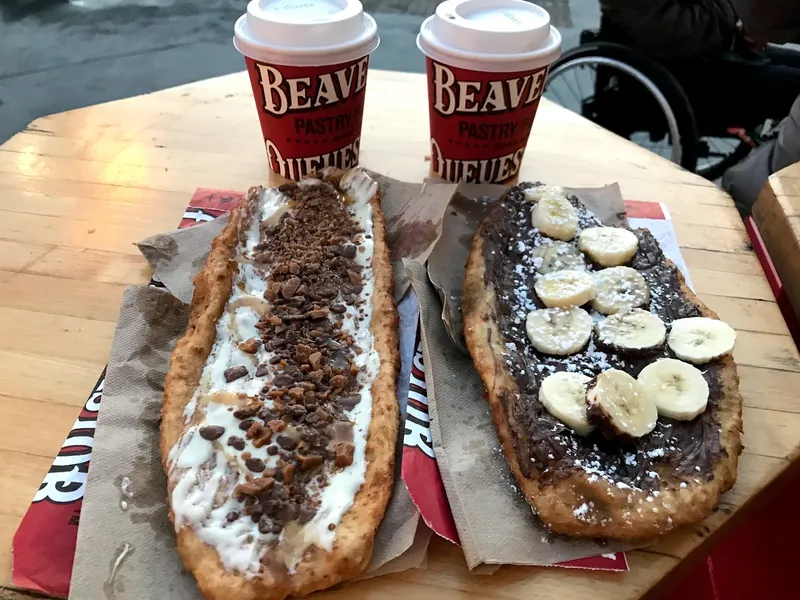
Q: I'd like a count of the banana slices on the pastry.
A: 12